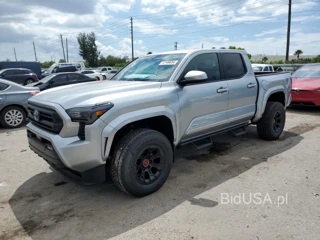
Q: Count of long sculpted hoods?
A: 1